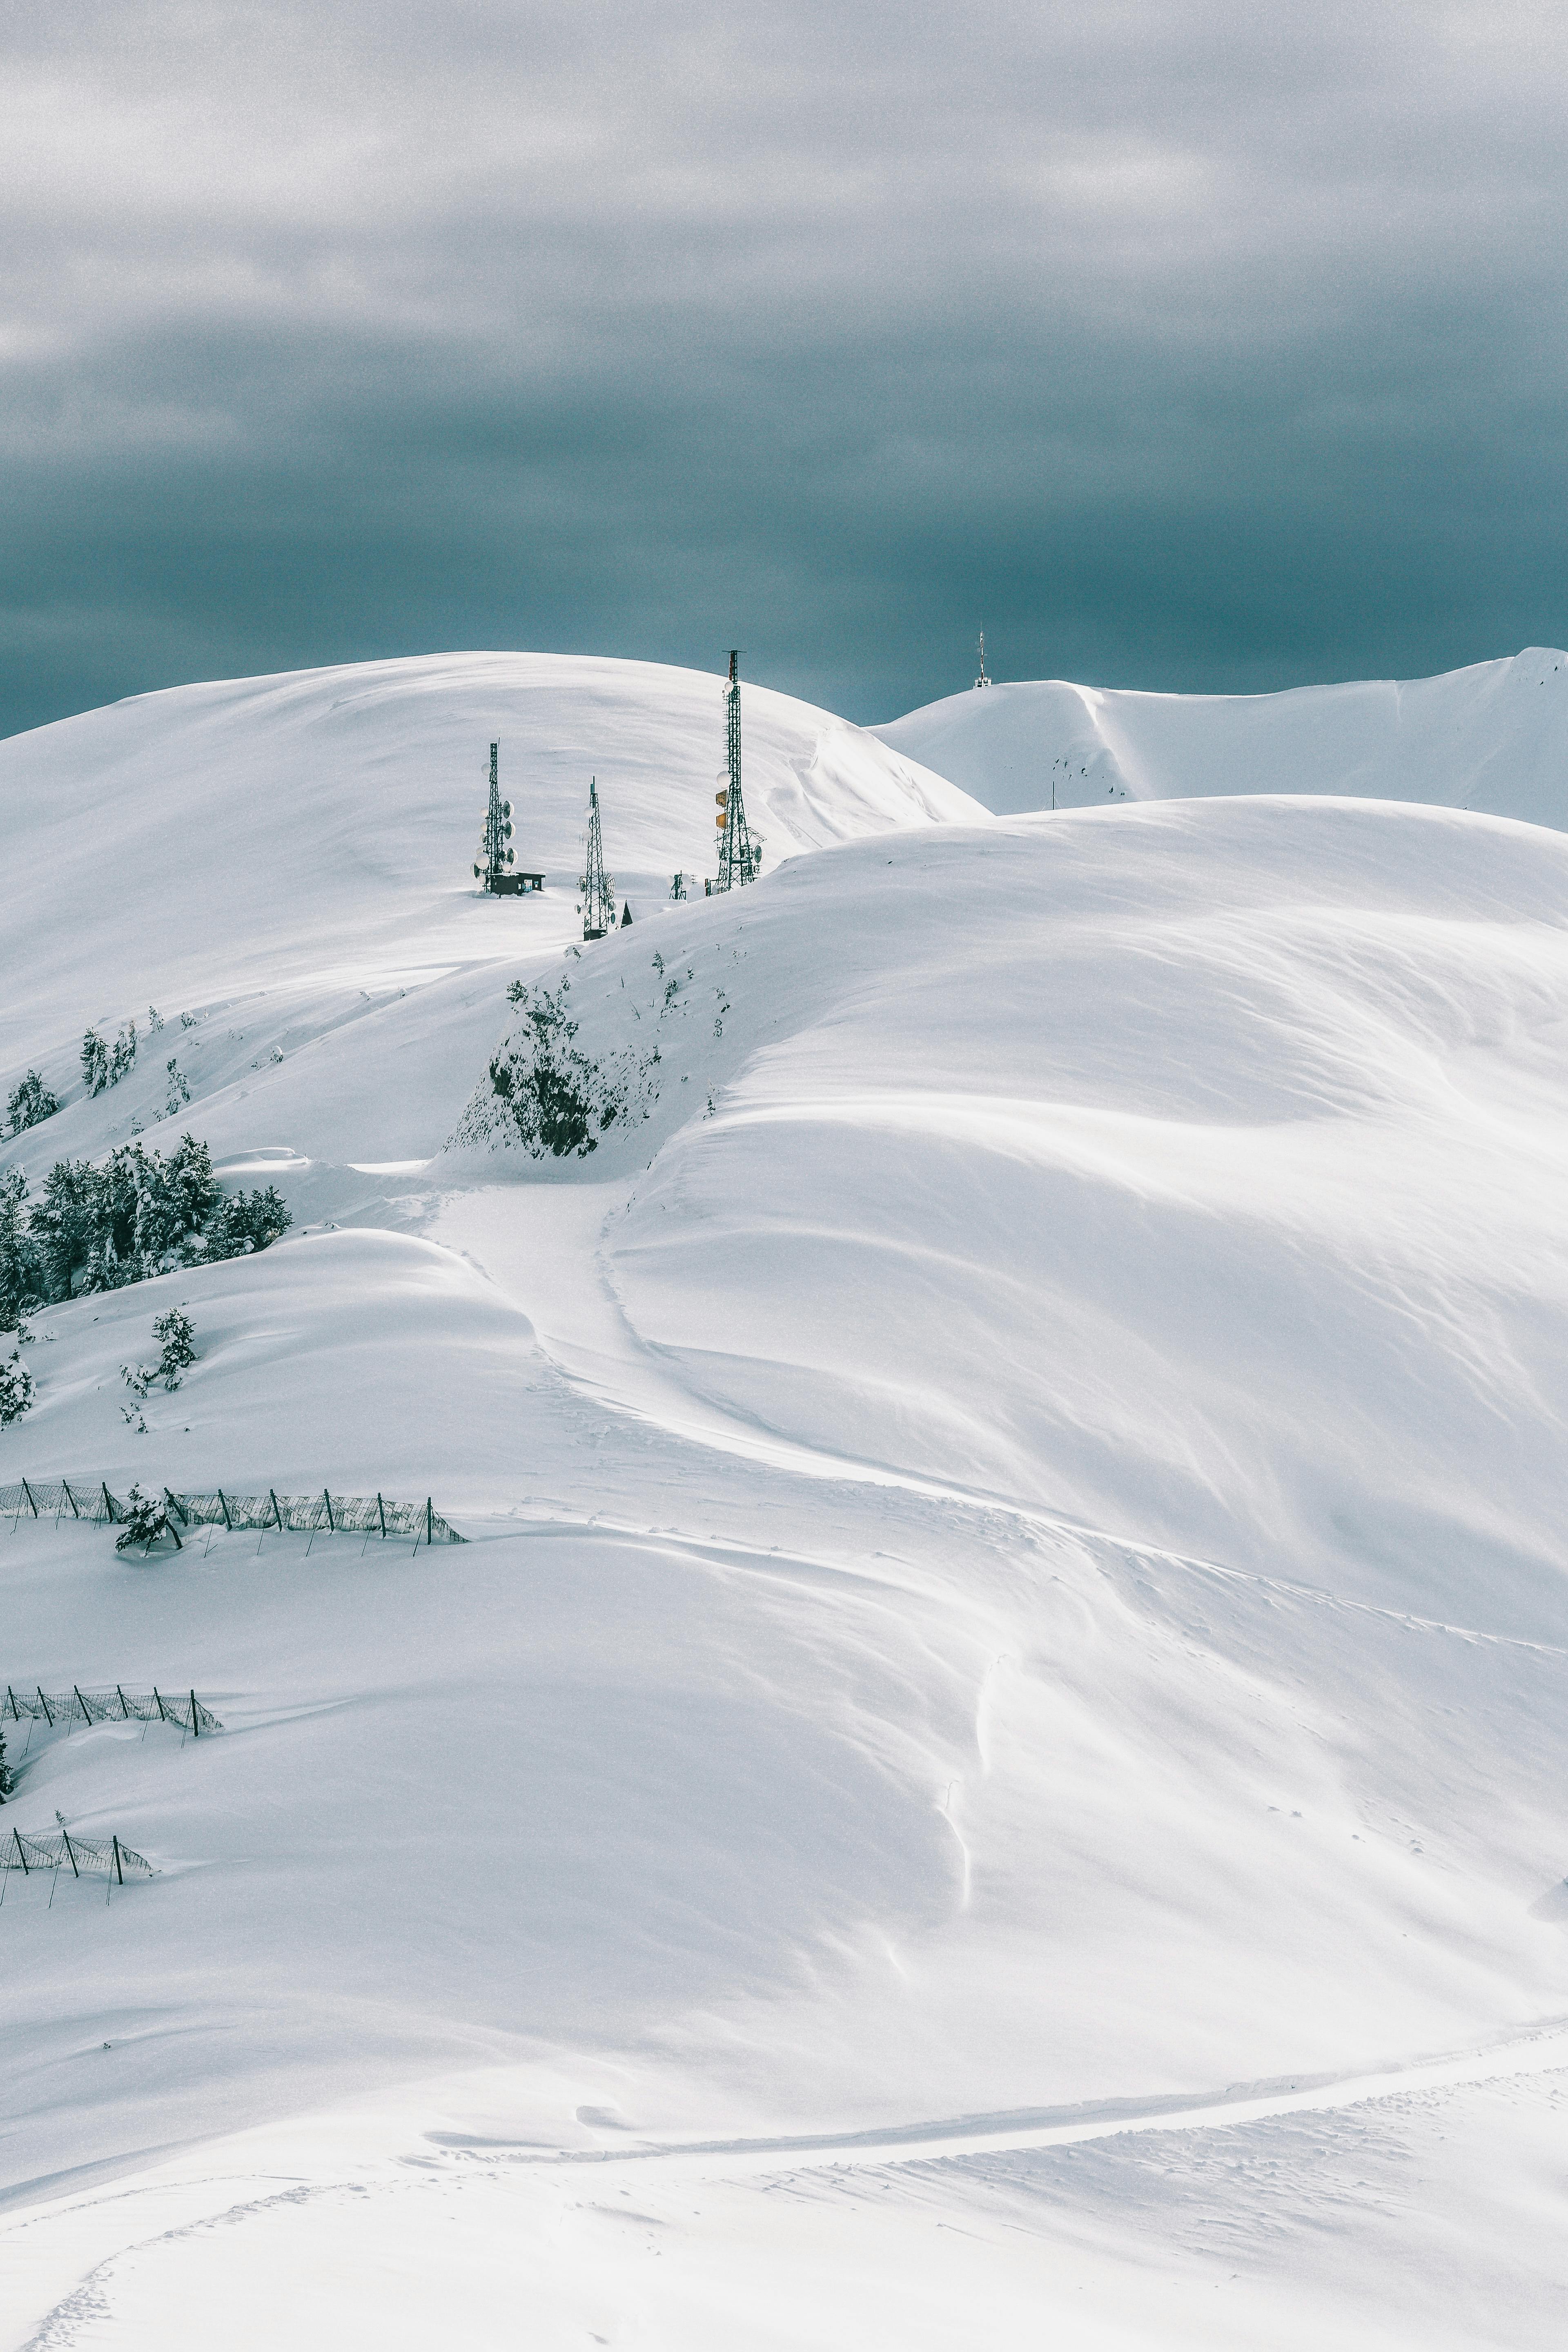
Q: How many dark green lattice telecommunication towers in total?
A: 3